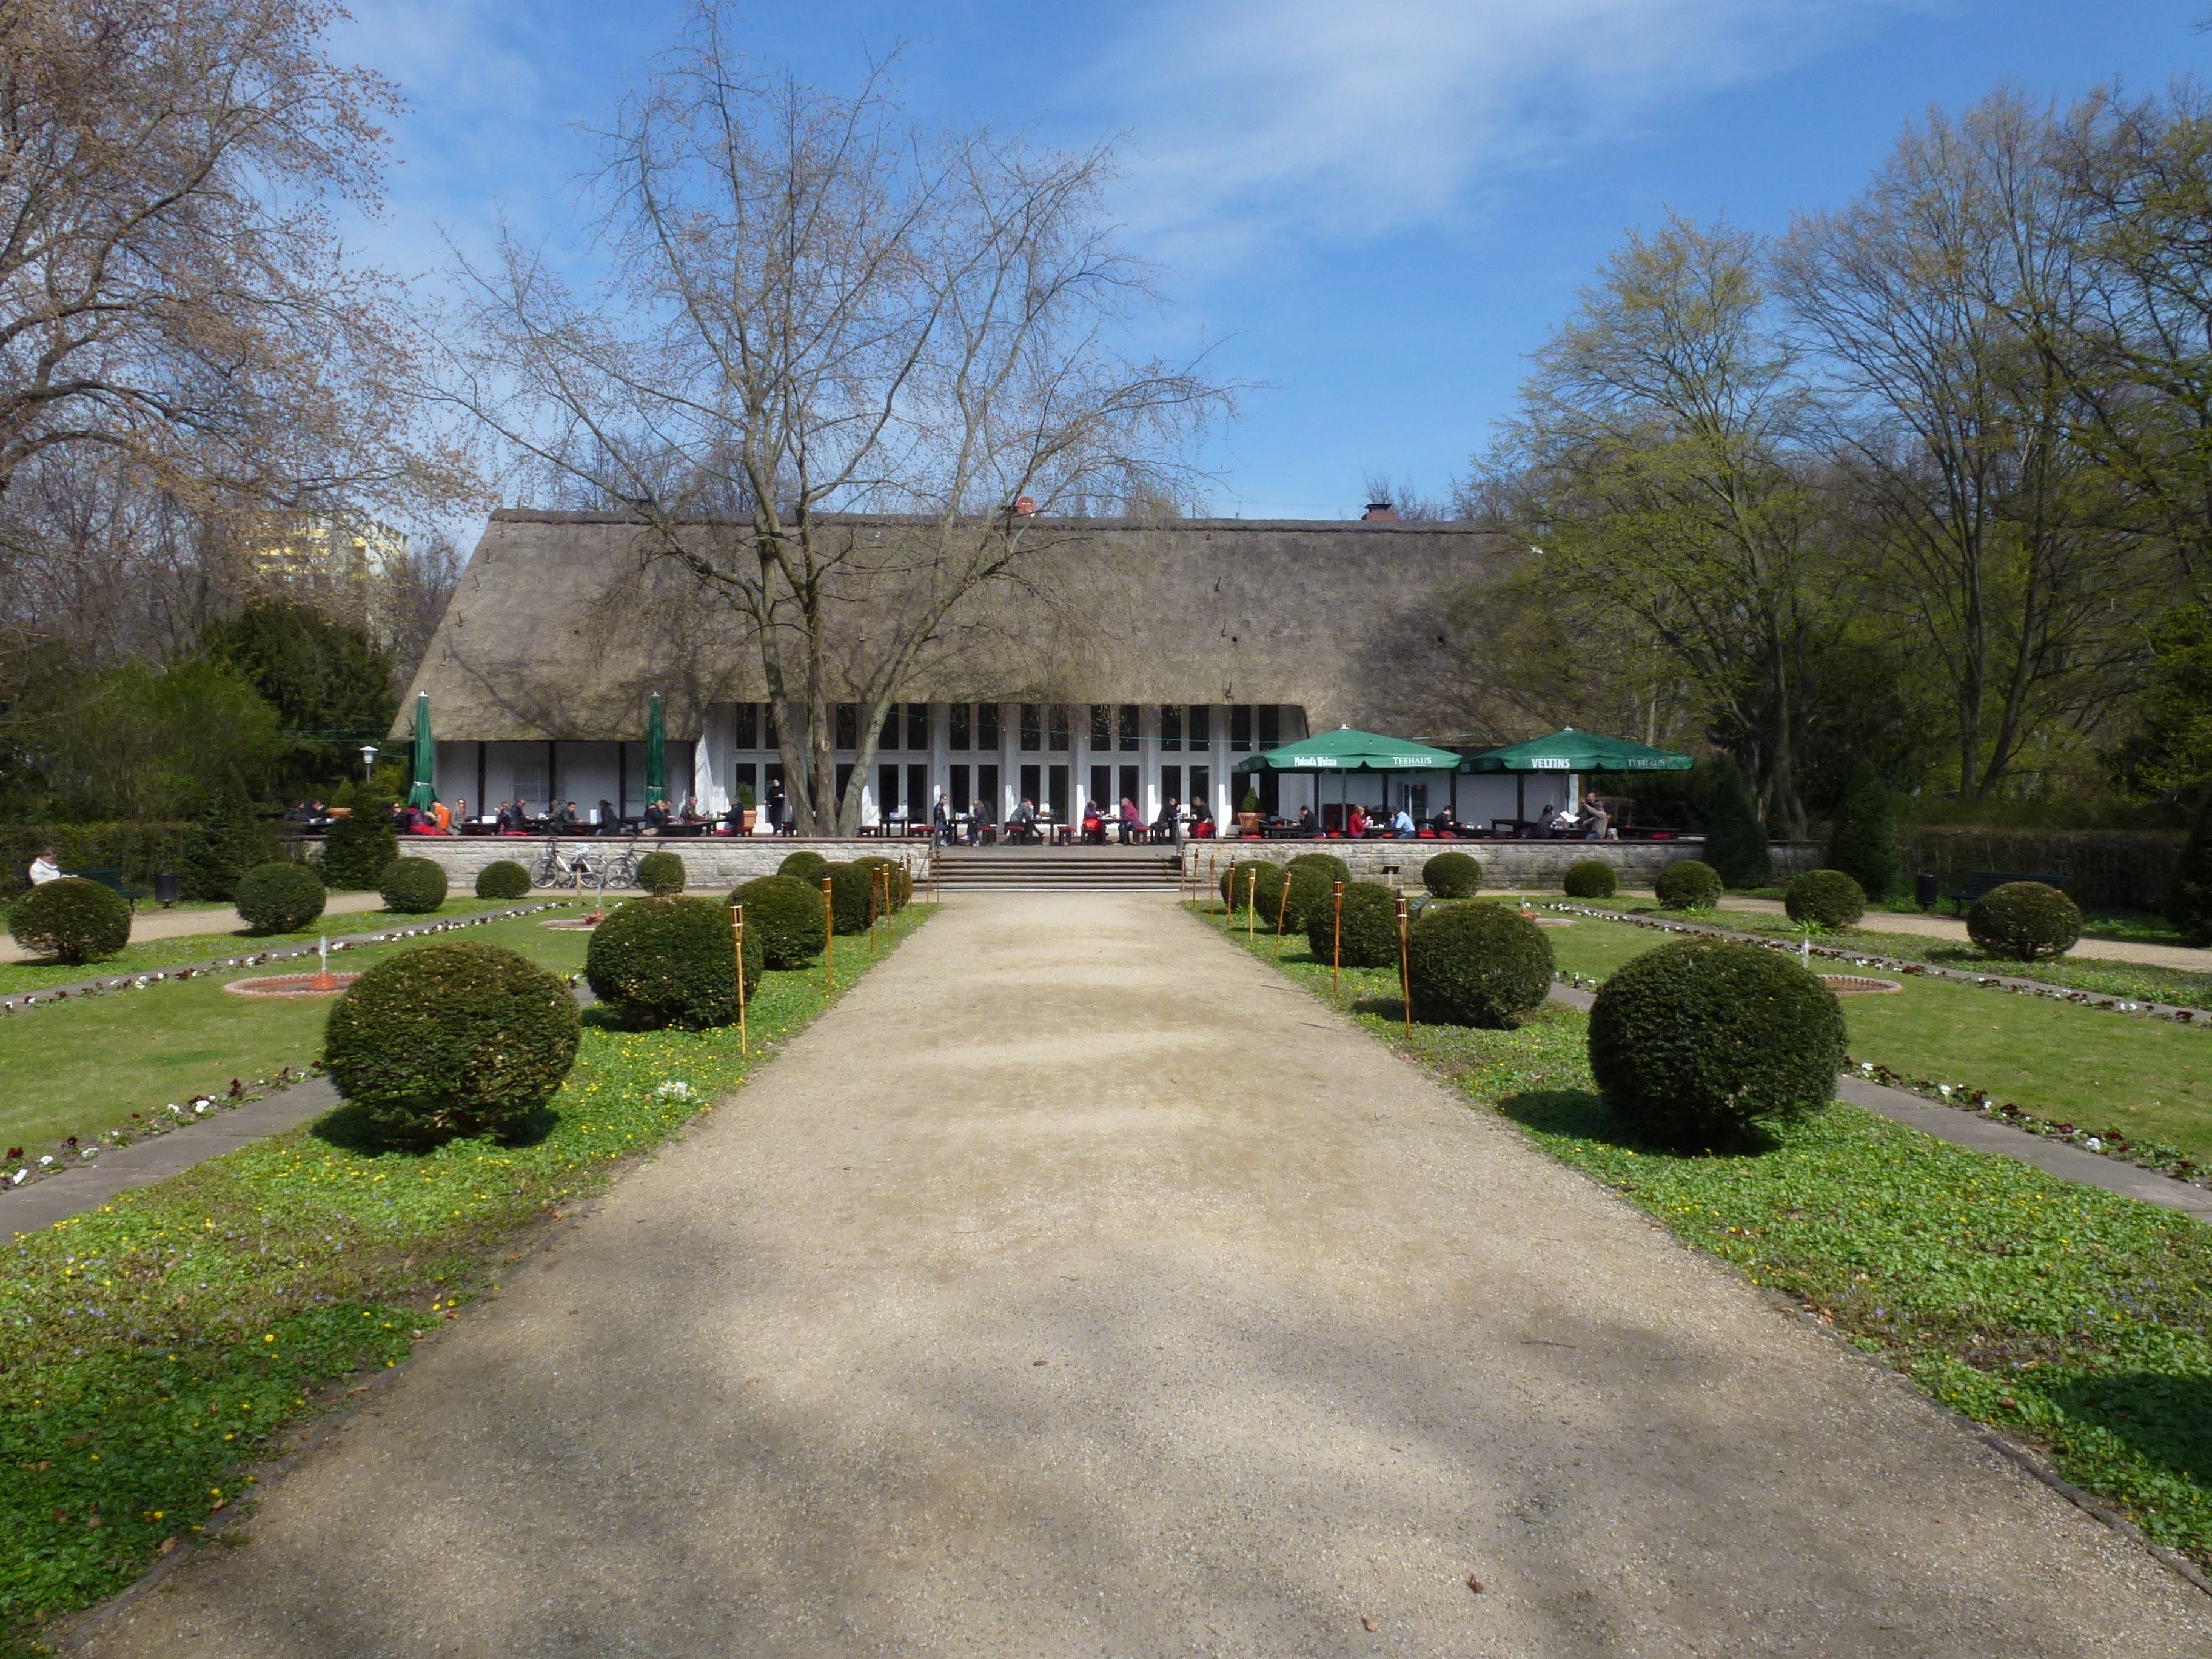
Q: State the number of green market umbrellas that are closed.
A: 2